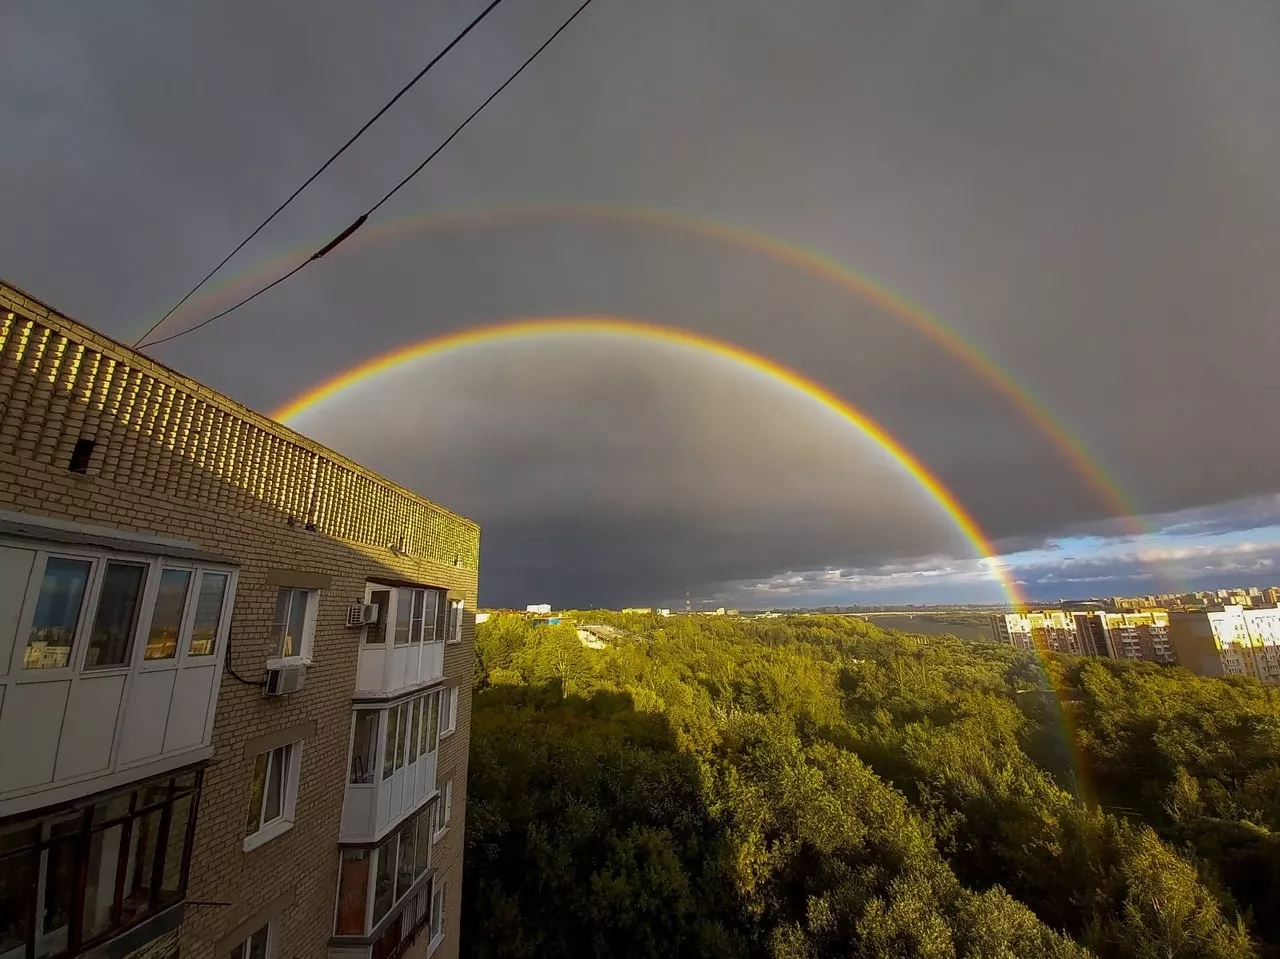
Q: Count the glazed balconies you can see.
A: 5